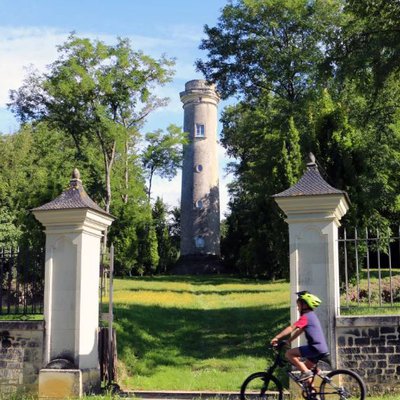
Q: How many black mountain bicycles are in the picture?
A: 1